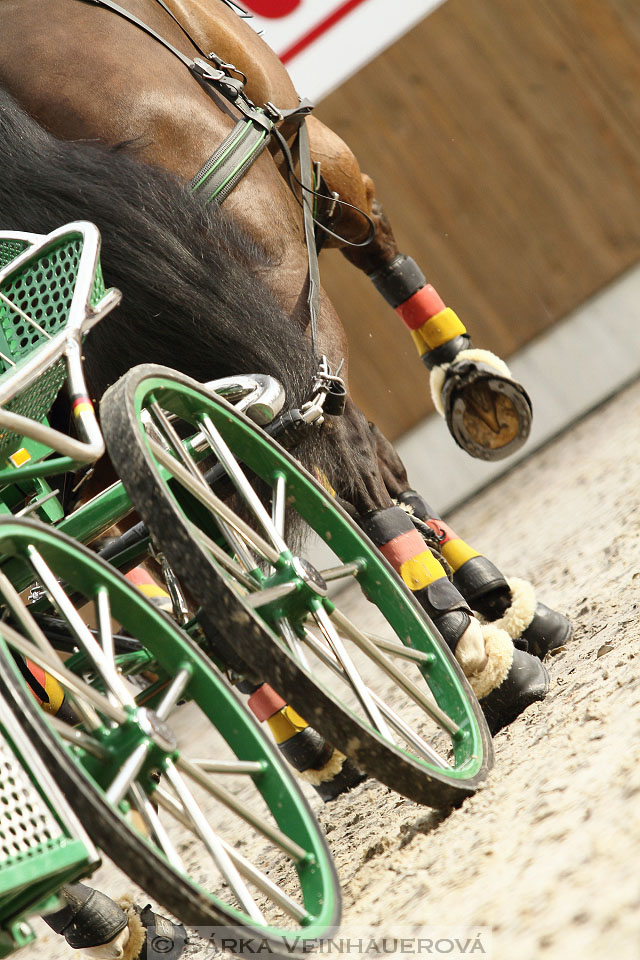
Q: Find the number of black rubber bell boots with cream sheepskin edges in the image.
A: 5